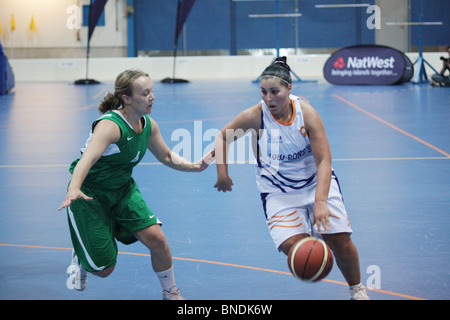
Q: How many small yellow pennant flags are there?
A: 3